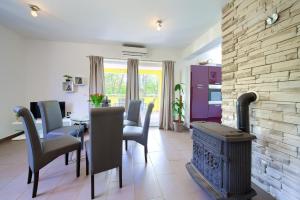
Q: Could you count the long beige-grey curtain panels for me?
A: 3